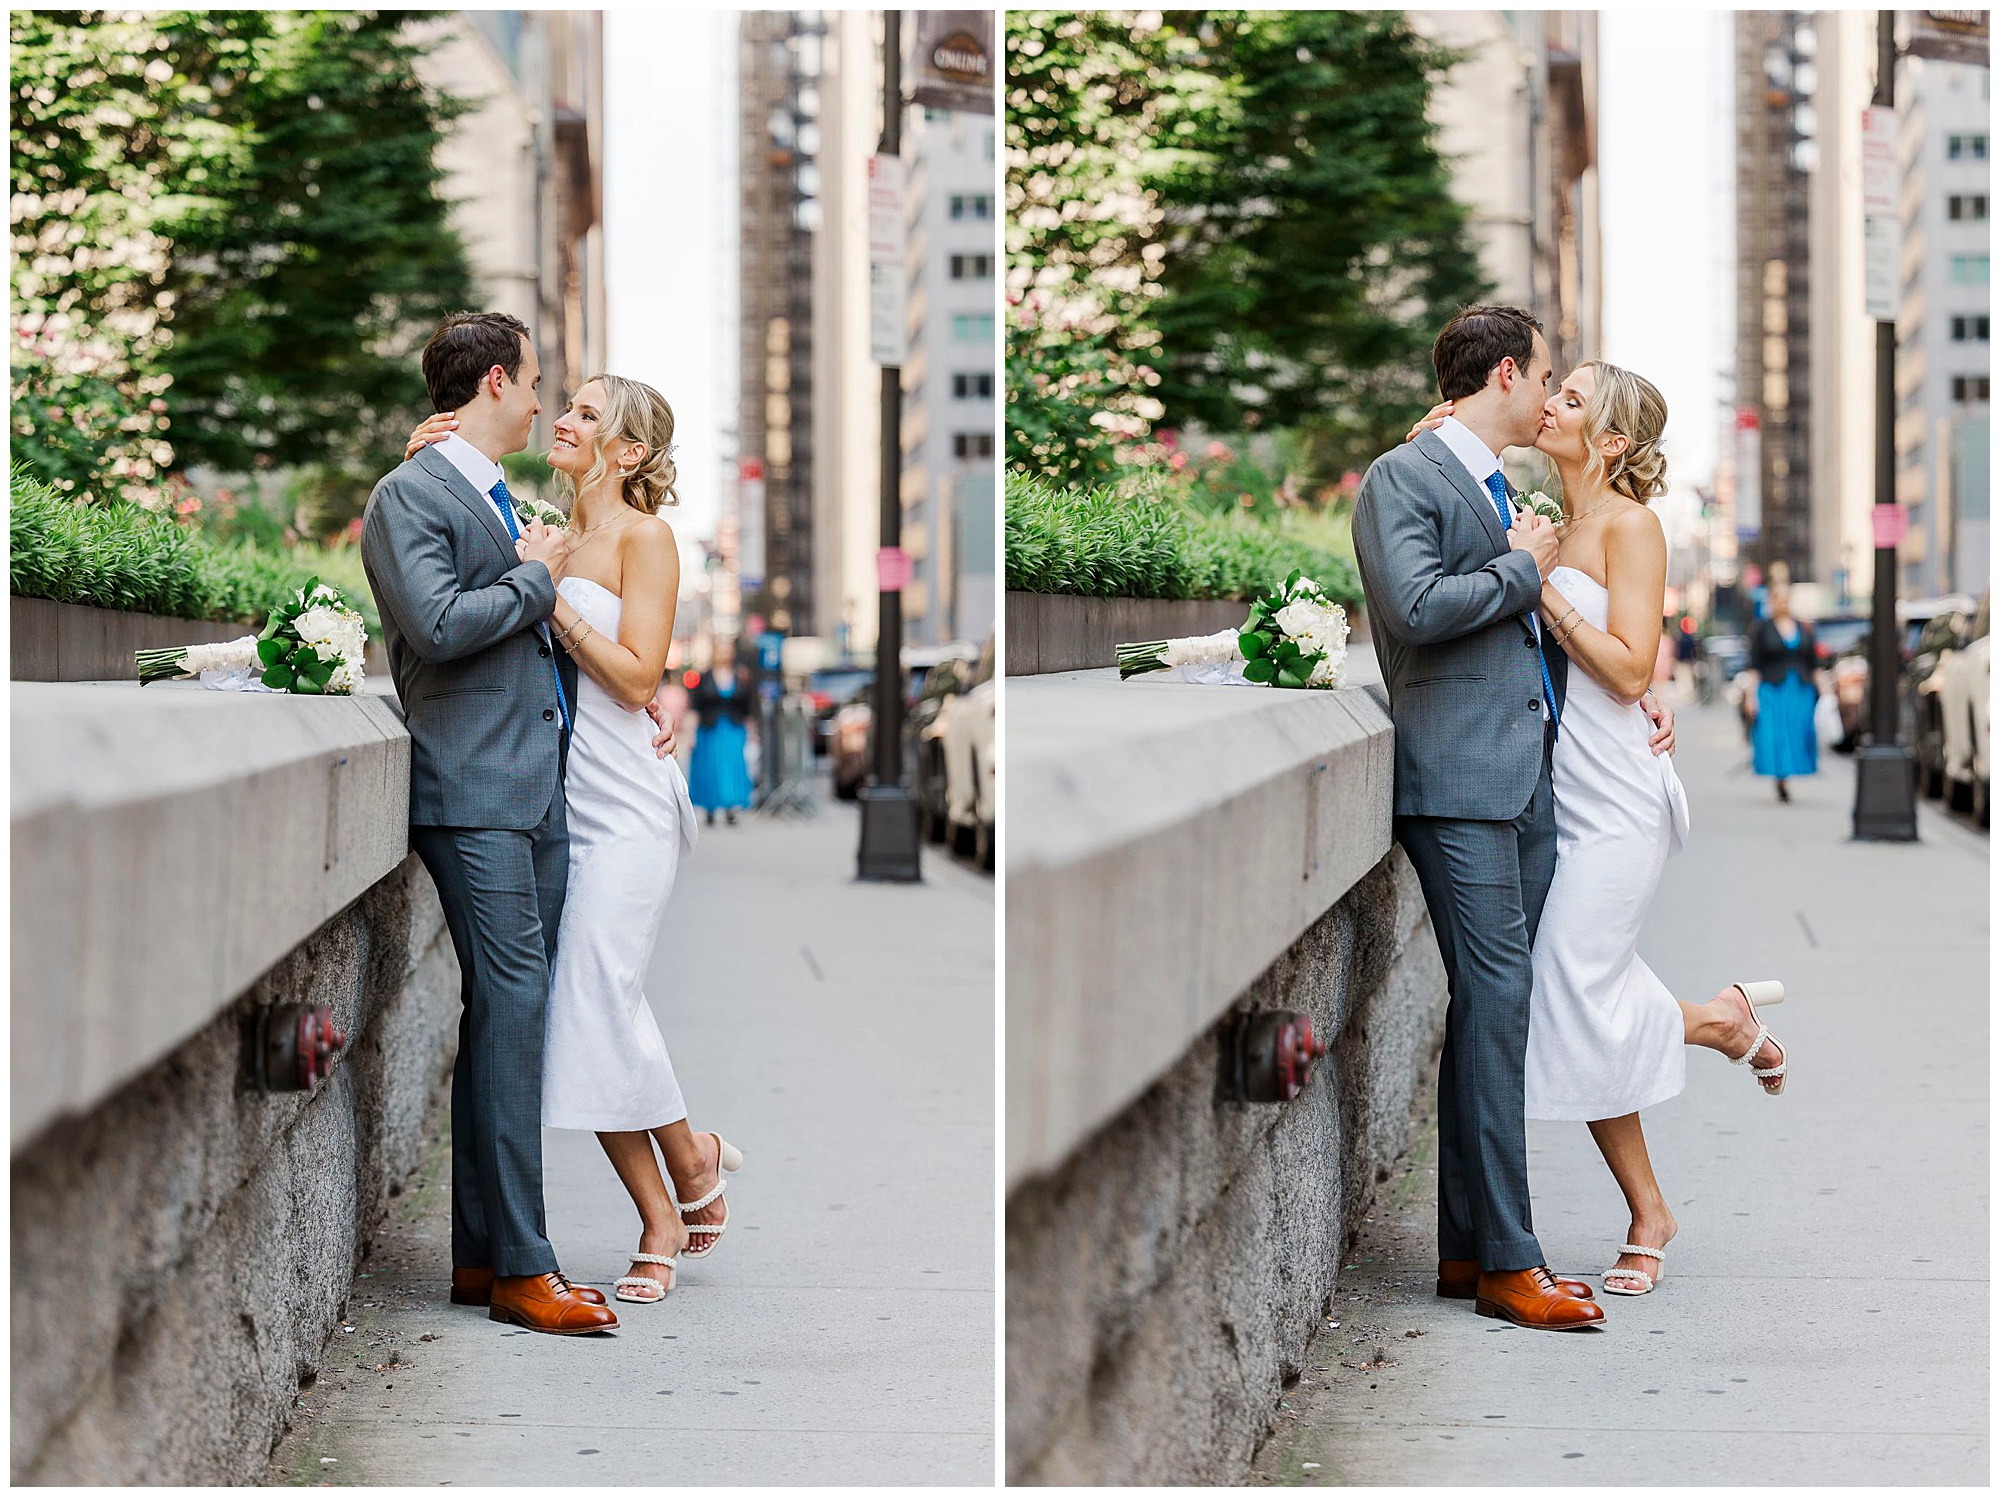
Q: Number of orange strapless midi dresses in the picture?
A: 0